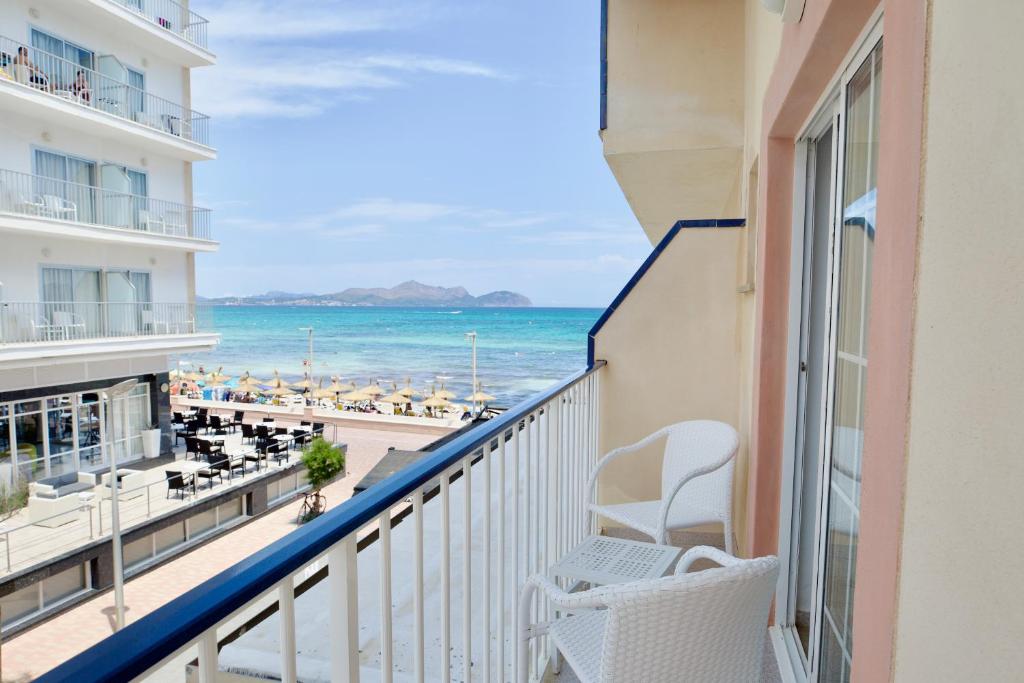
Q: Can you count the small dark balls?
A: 0